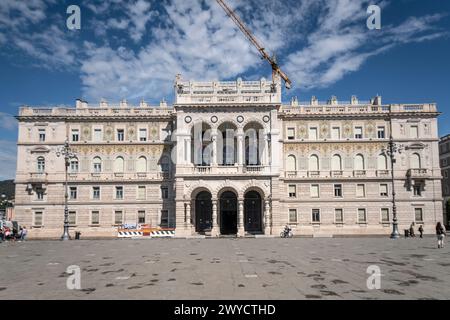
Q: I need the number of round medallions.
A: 4